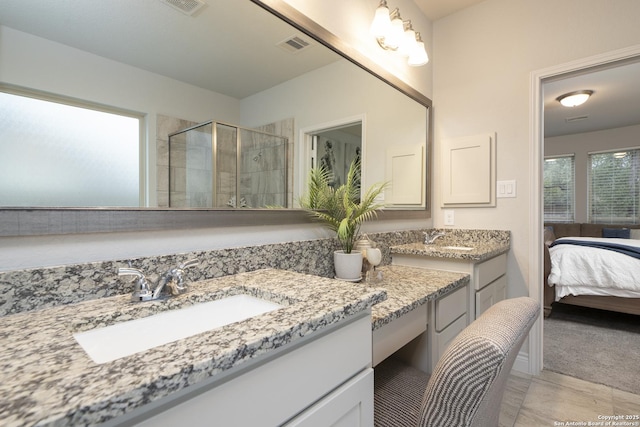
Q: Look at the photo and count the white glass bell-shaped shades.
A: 4